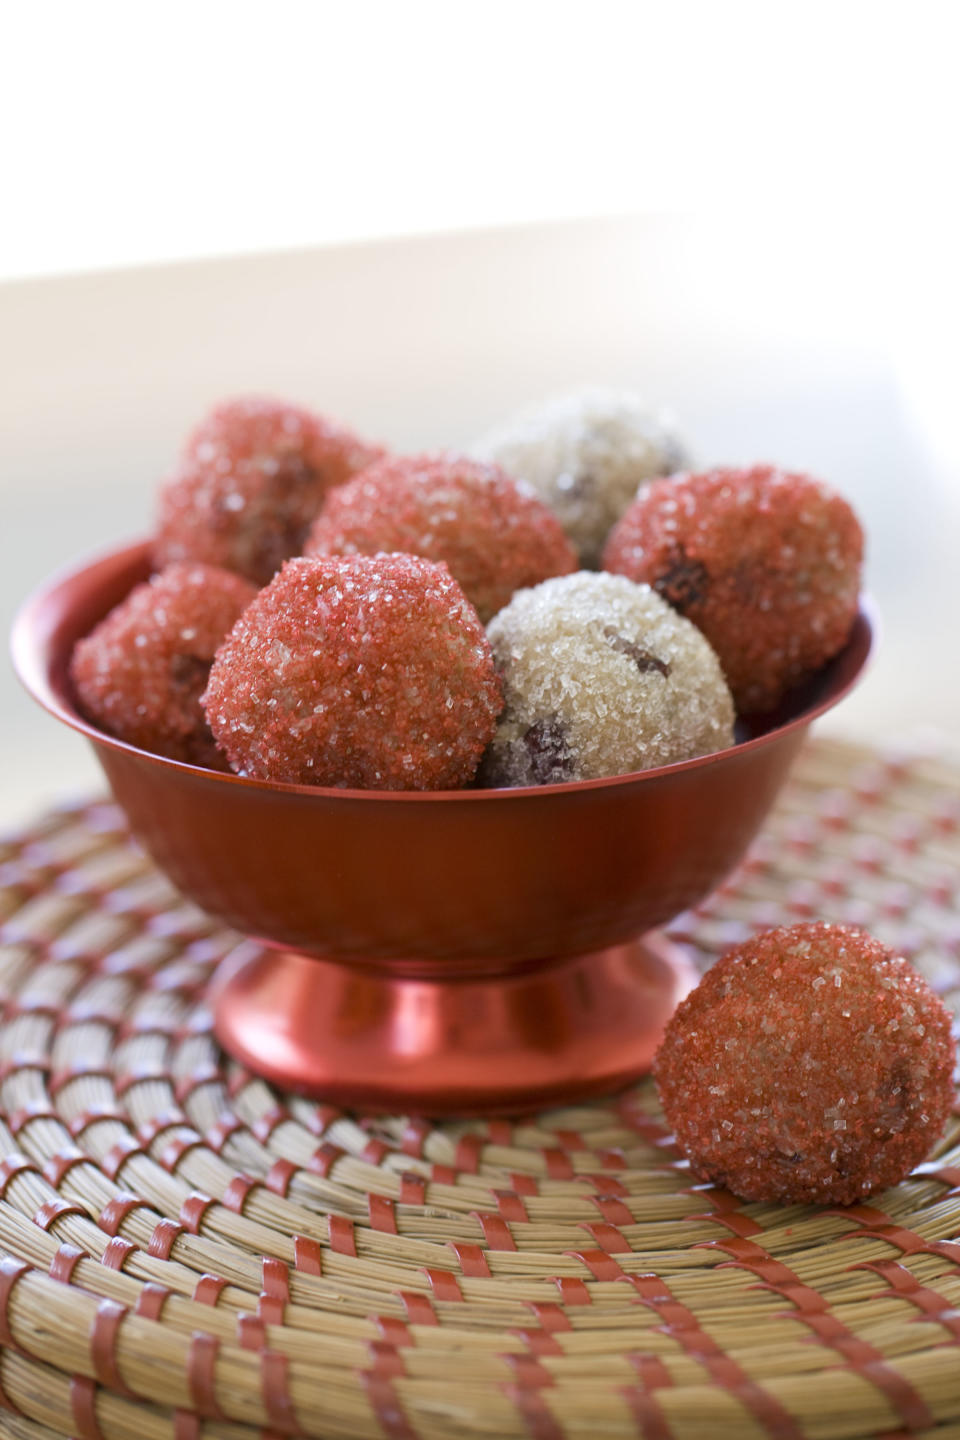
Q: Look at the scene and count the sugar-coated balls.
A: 8